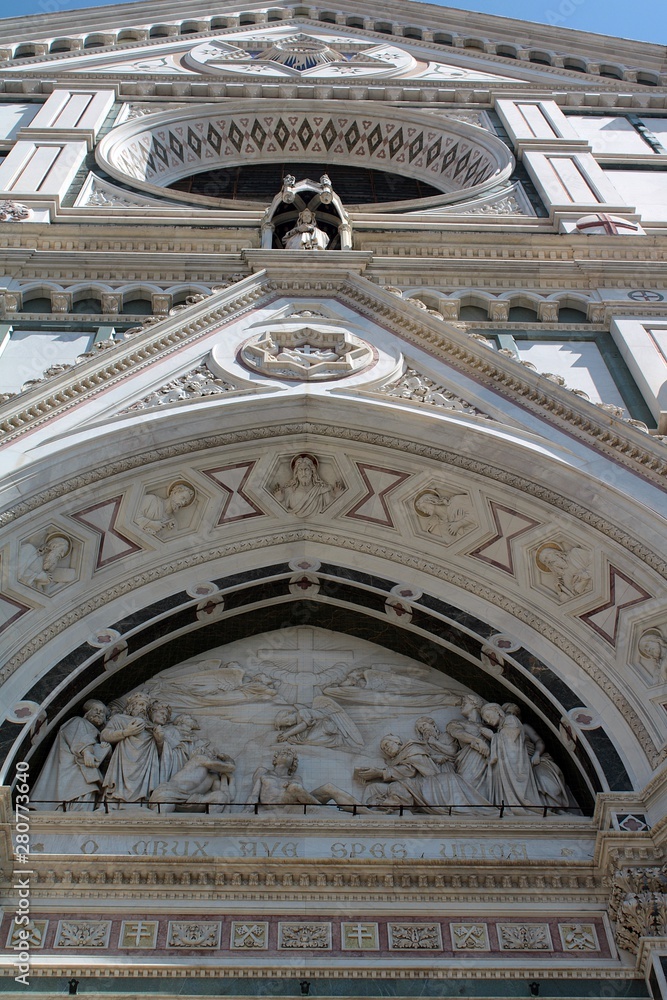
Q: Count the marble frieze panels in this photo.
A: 11